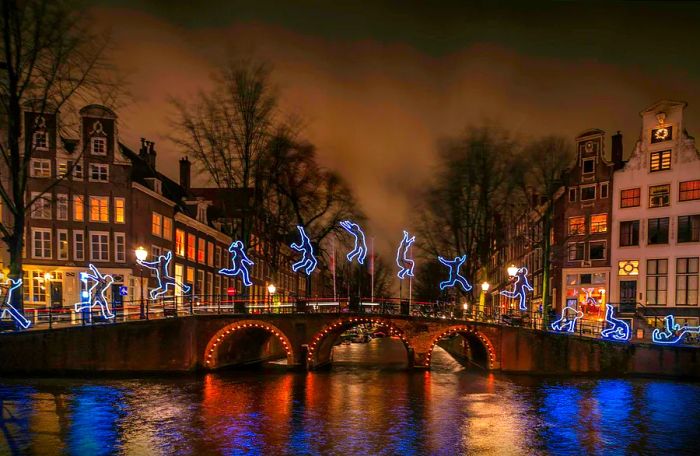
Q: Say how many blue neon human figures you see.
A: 12